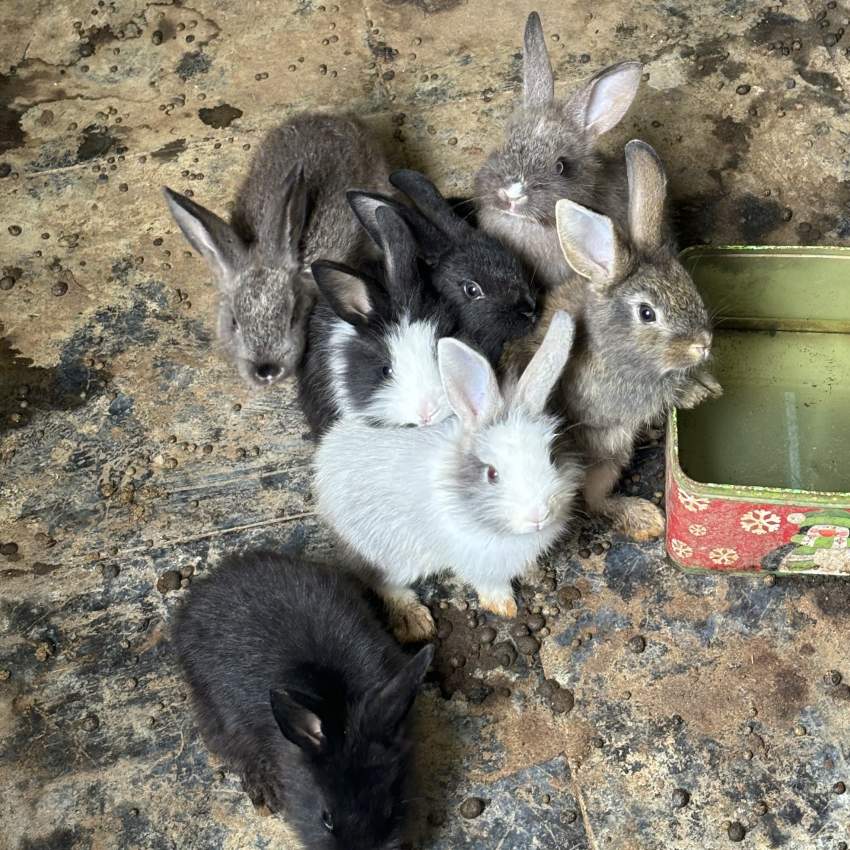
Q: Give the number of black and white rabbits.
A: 1